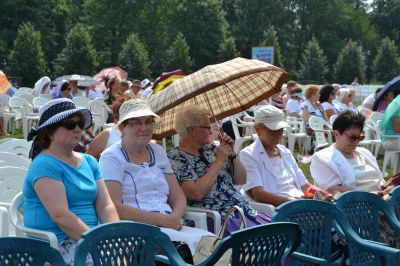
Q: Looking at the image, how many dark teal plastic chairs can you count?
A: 6